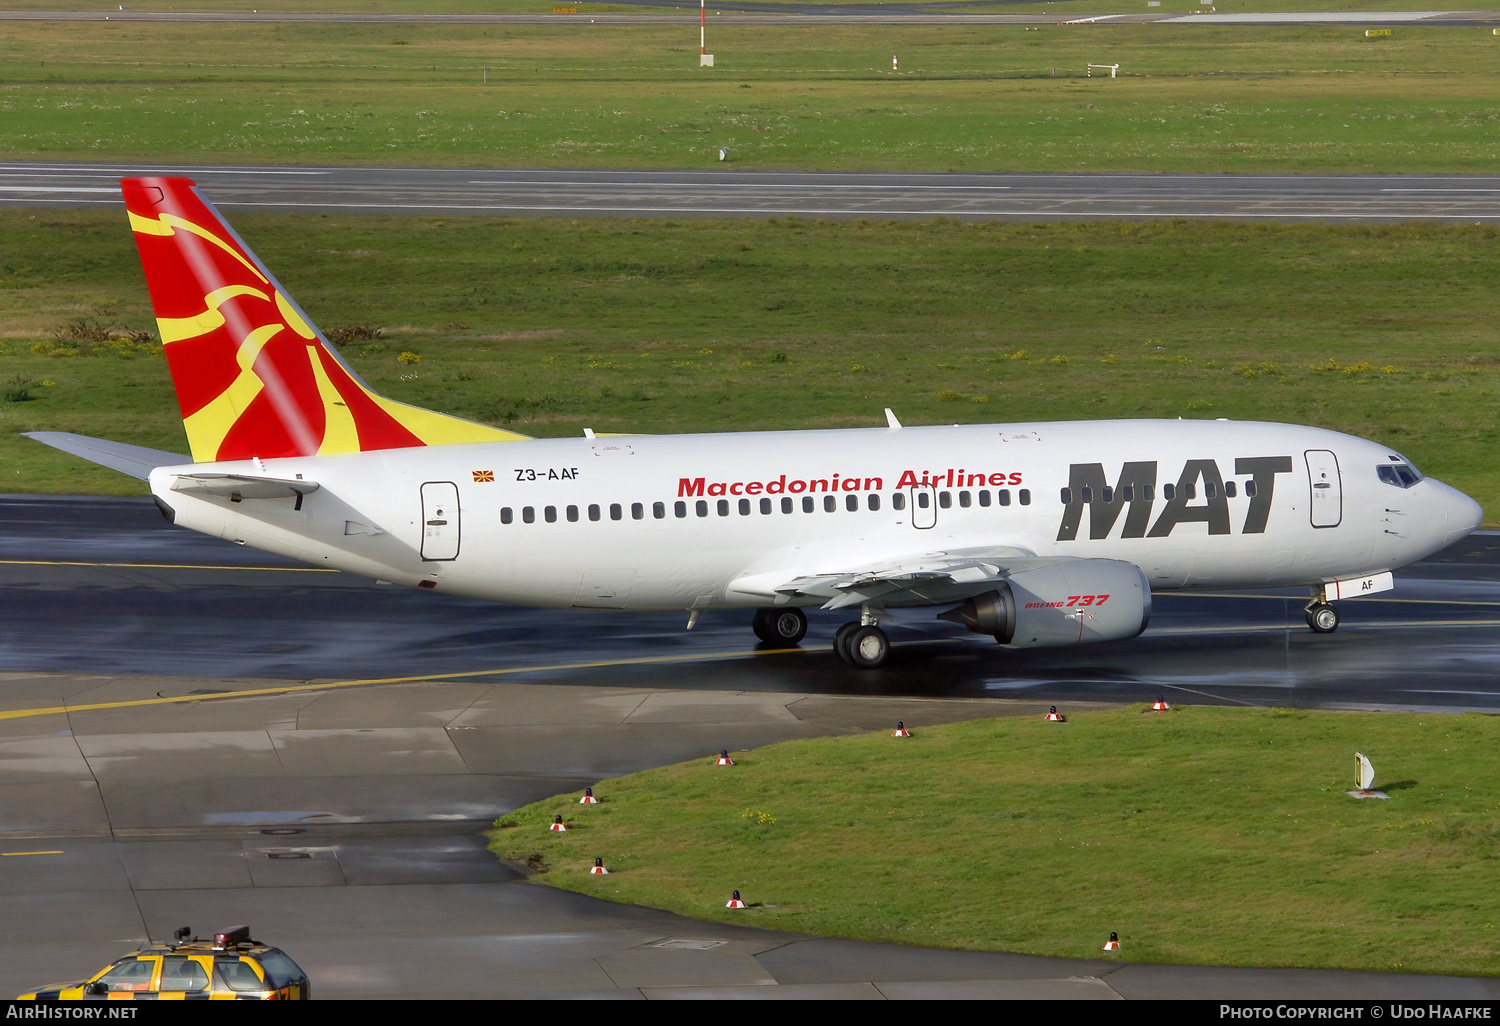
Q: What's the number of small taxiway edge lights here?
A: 9